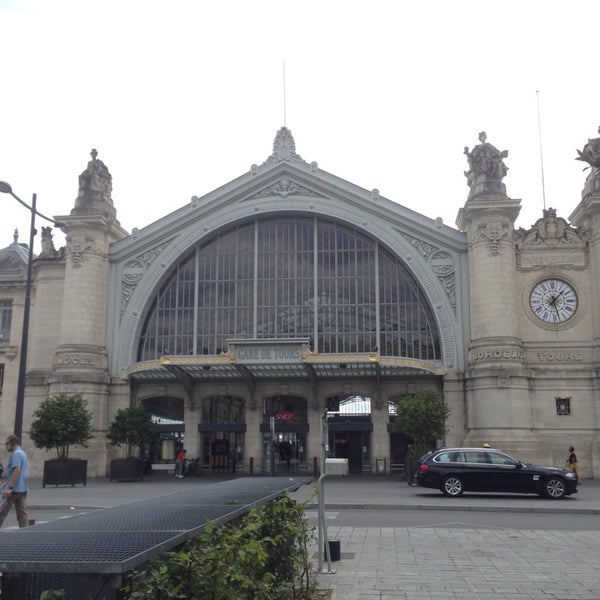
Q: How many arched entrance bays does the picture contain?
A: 5